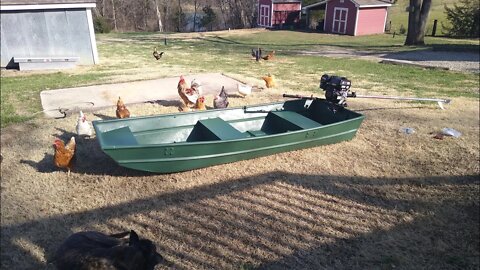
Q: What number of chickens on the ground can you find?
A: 11